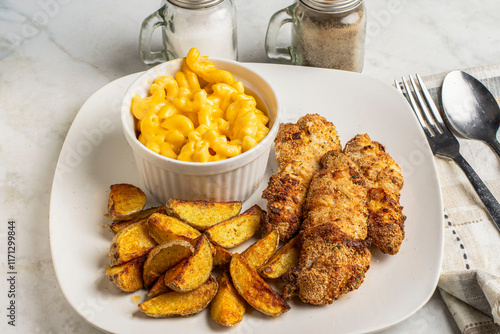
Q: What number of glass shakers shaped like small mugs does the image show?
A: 2